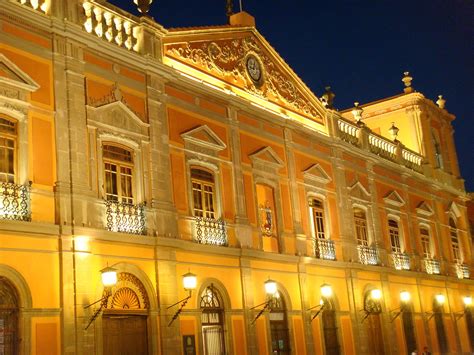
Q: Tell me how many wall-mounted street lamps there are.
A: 8